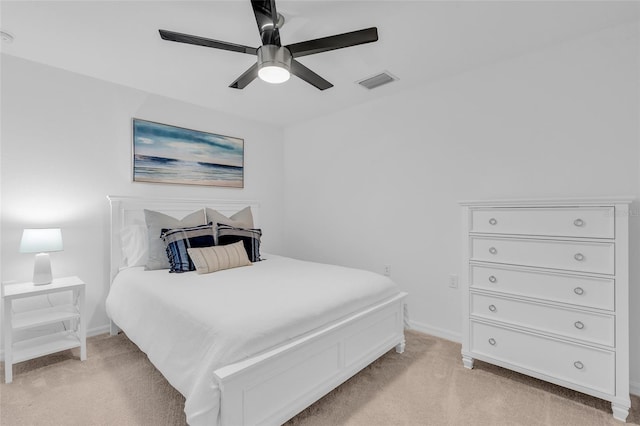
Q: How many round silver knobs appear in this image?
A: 10